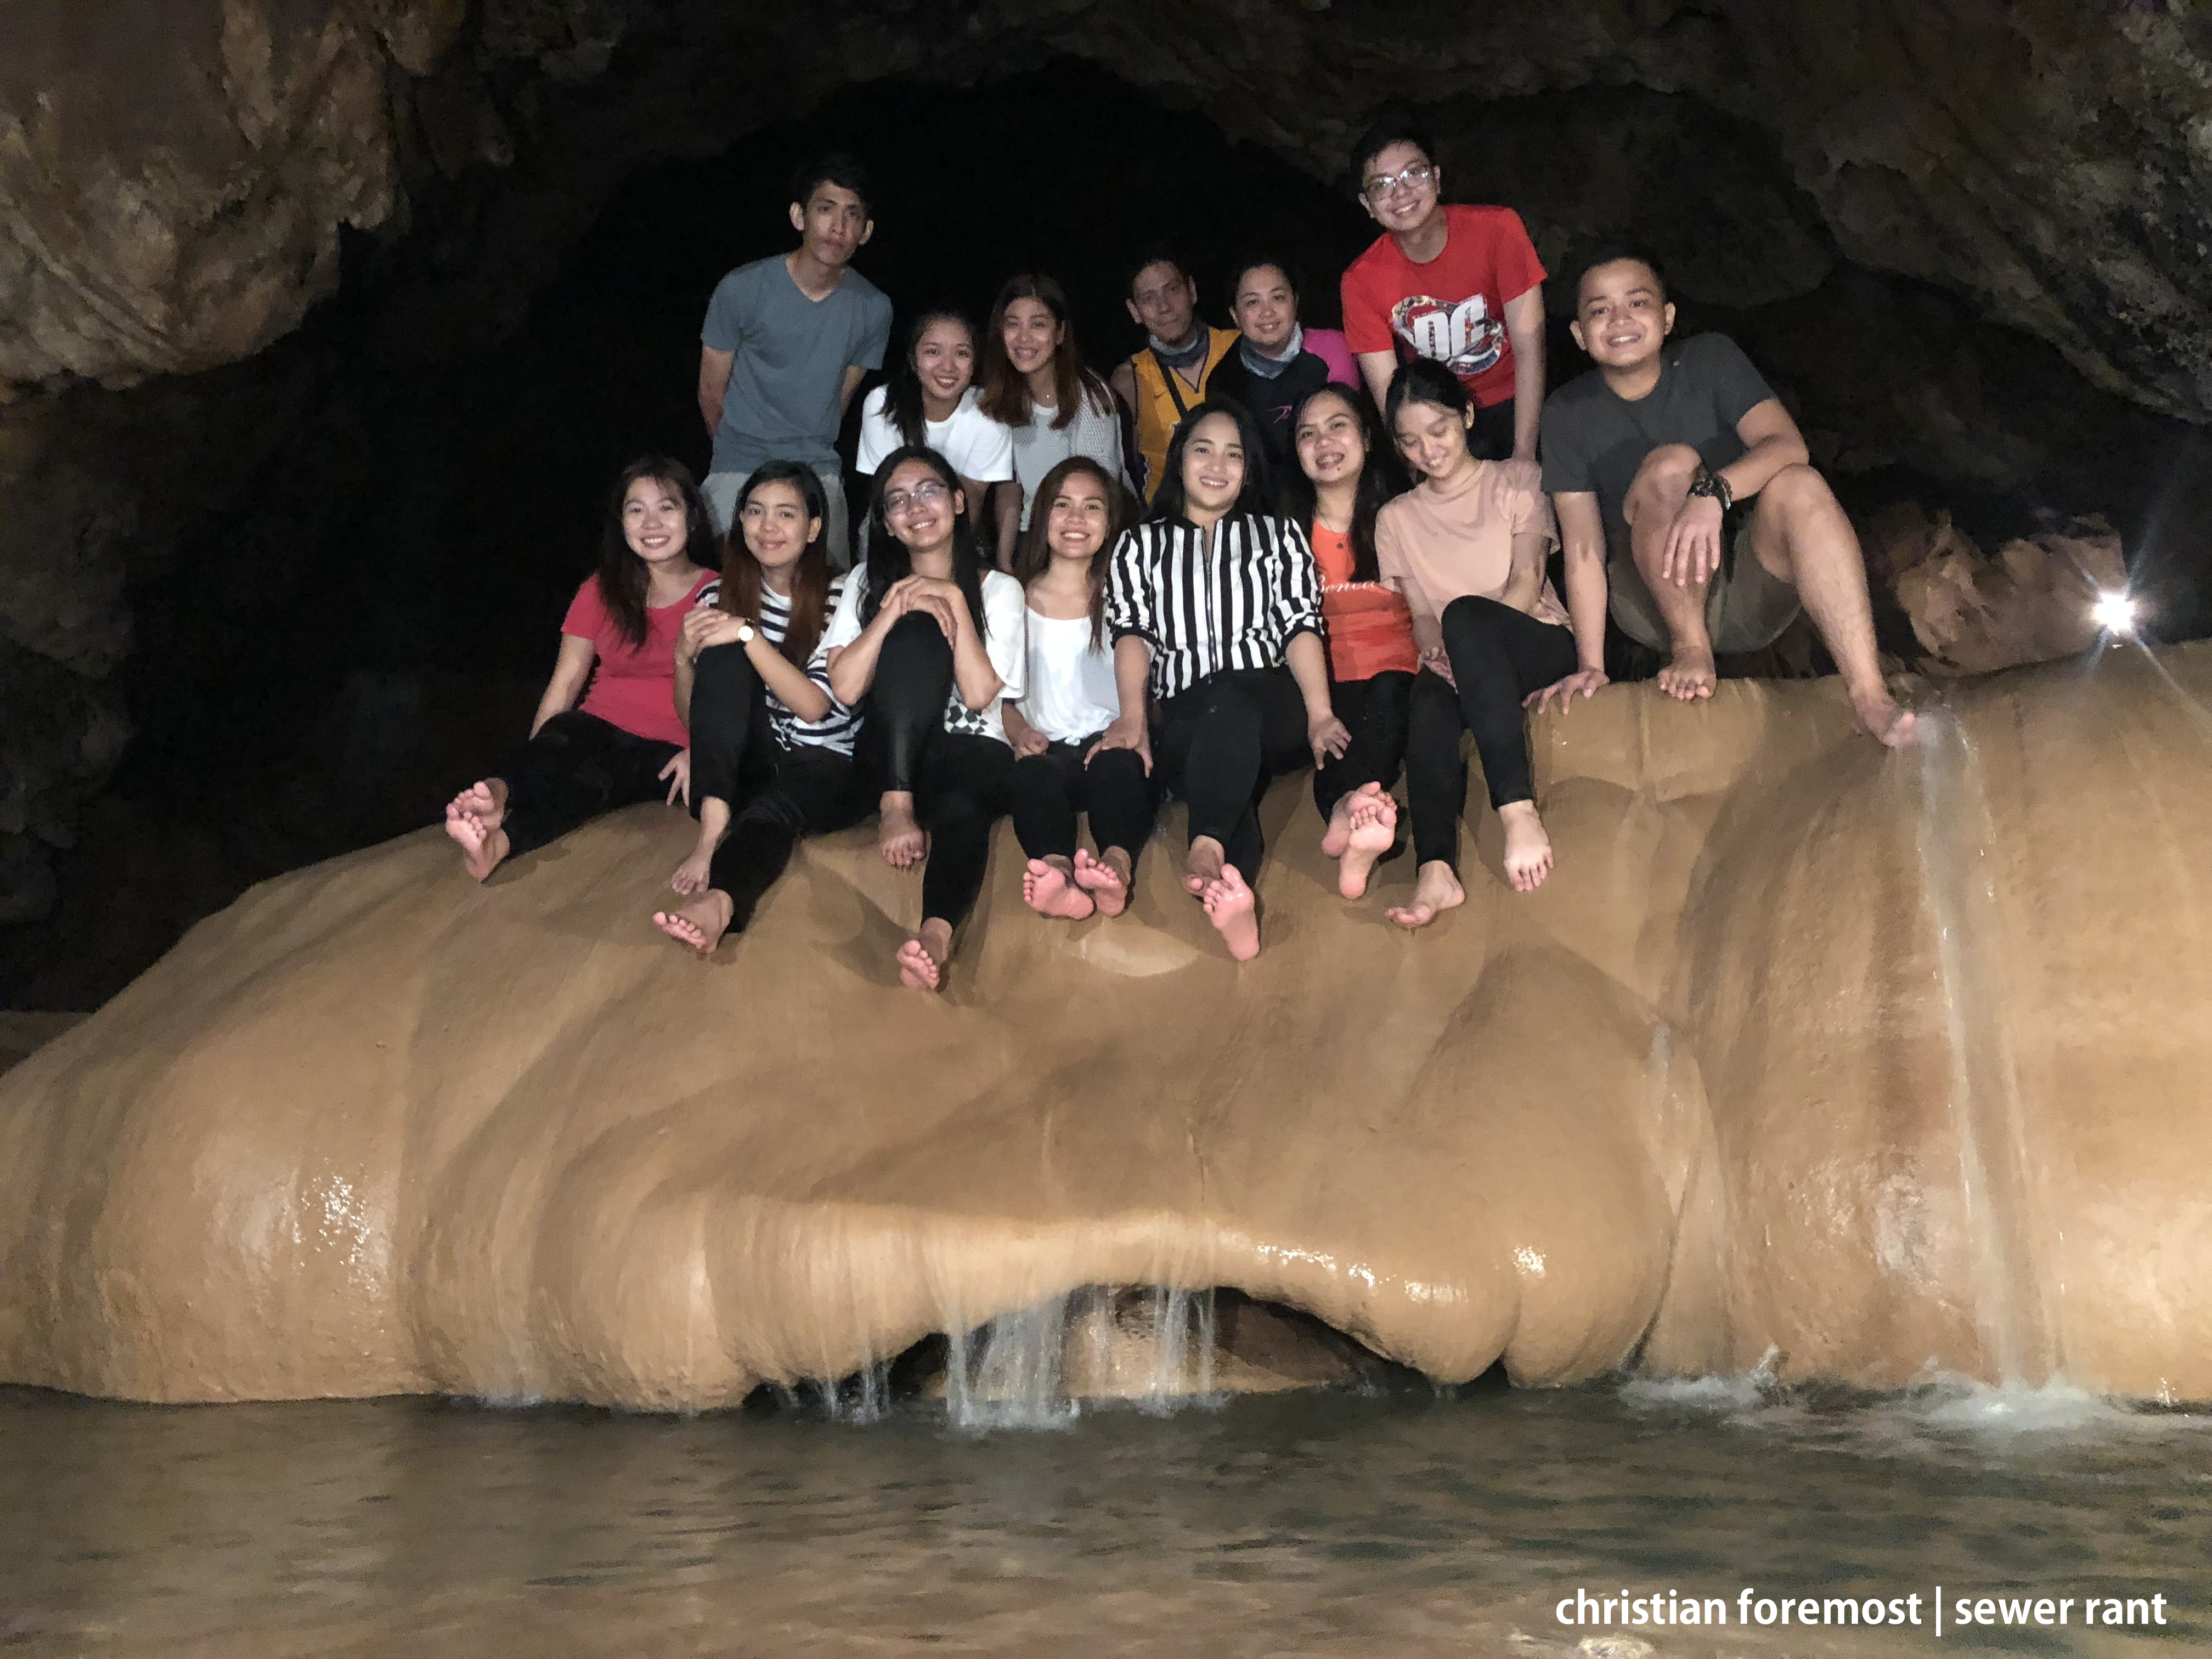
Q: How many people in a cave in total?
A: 14